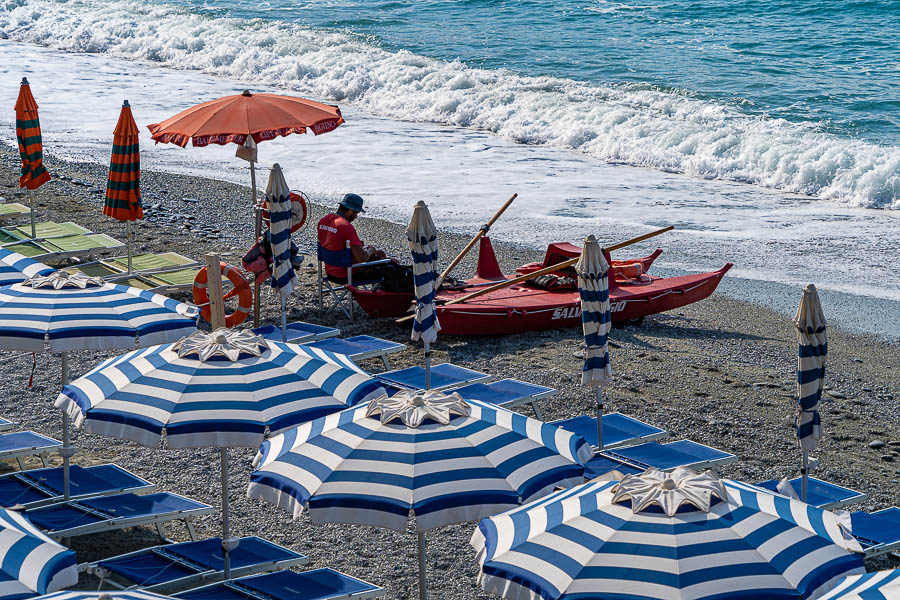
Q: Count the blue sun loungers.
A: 14